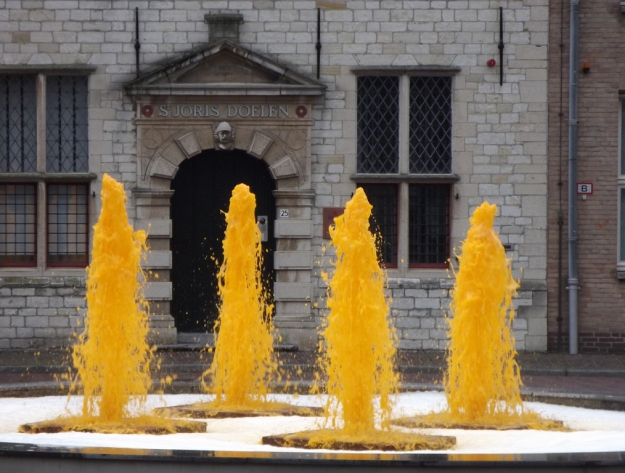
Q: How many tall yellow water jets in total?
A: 4